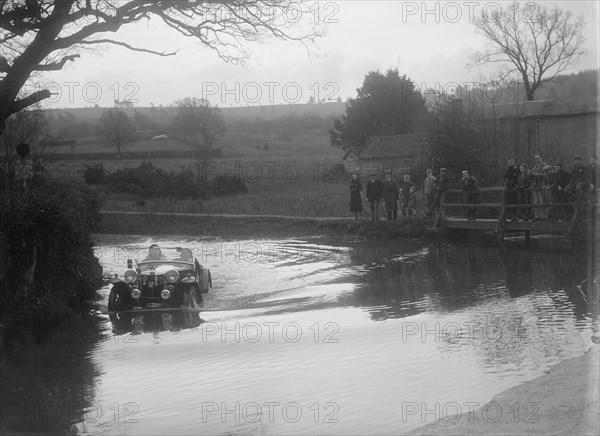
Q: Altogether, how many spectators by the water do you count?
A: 15